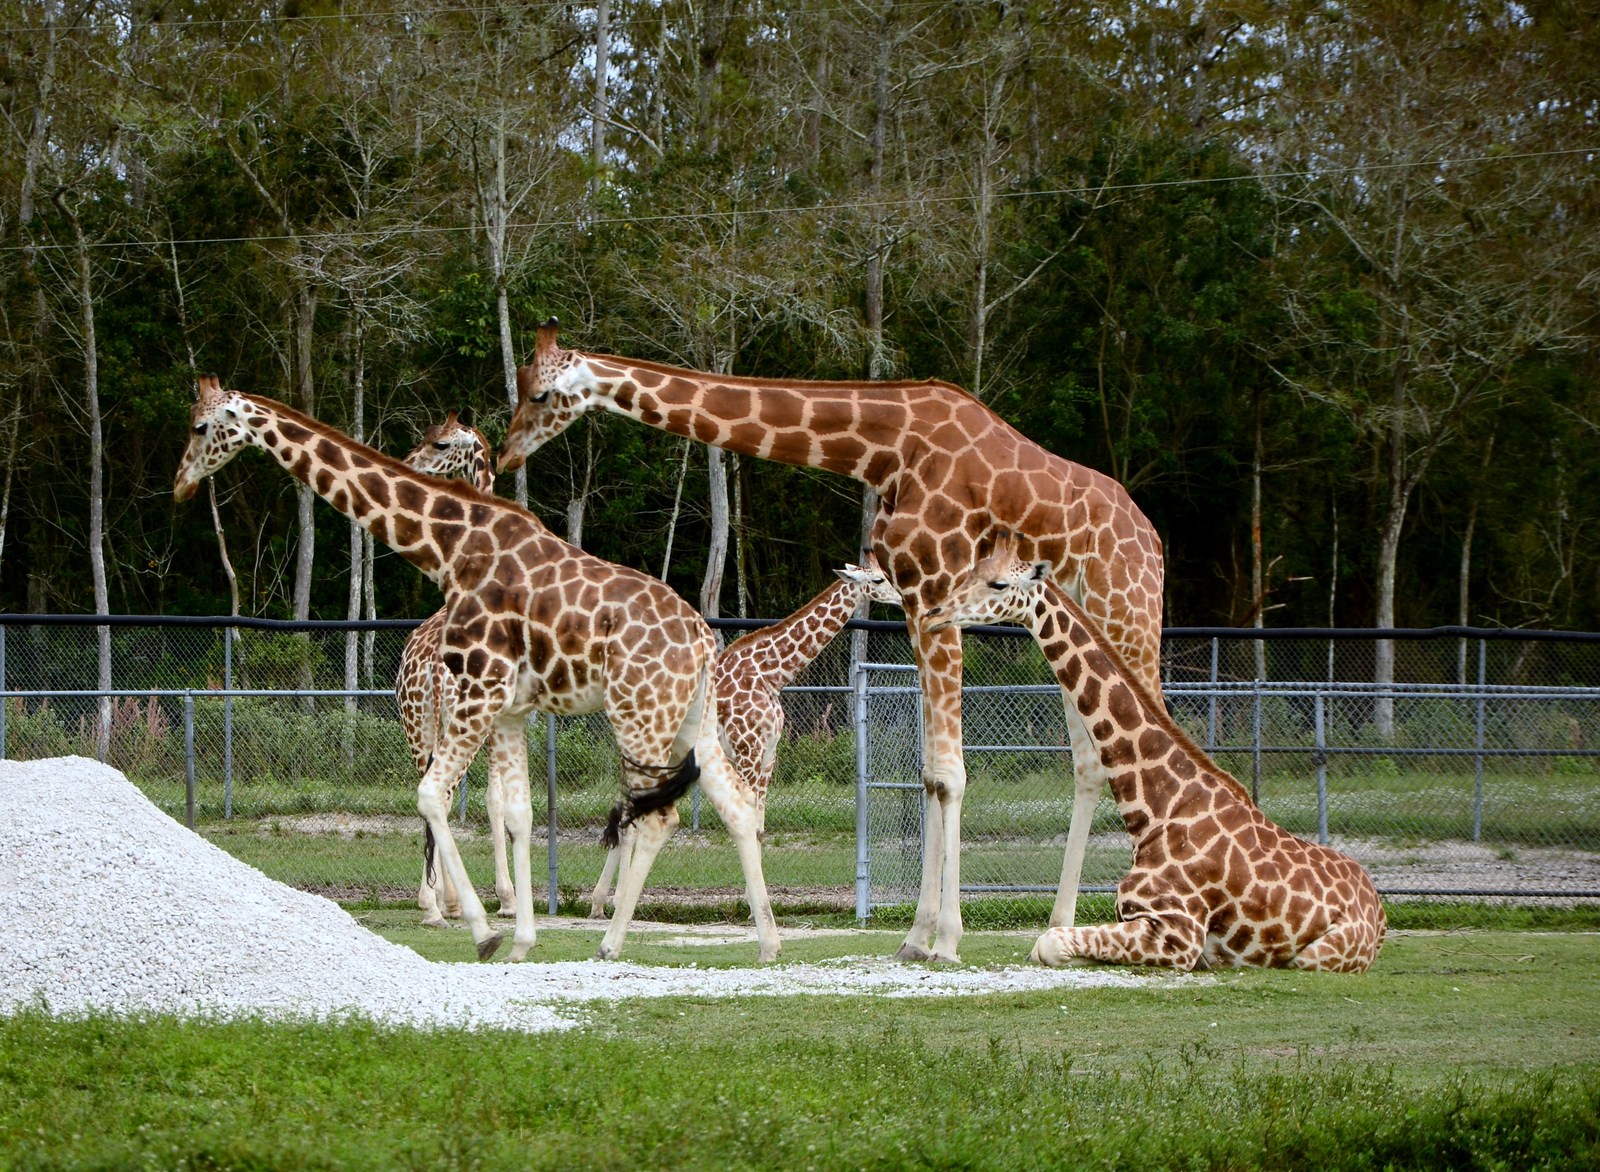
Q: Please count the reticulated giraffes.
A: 5